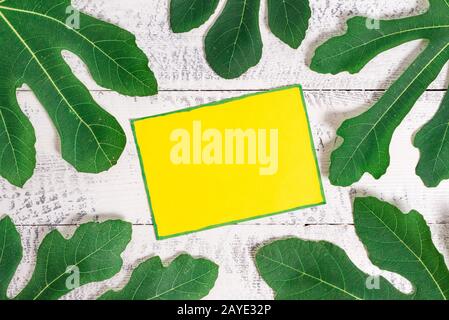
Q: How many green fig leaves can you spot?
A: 5